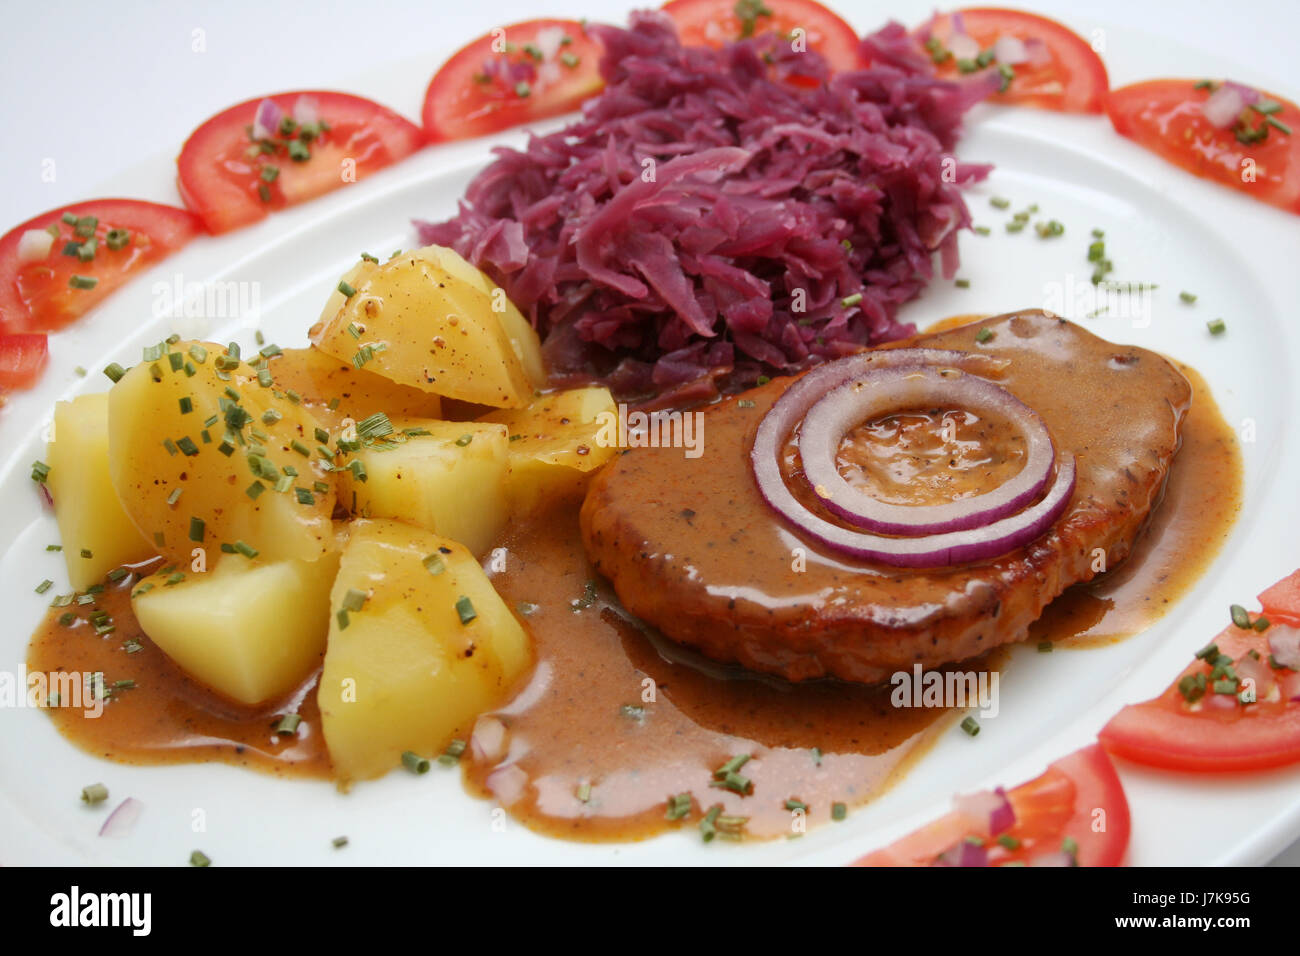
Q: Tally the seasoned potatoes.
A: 8